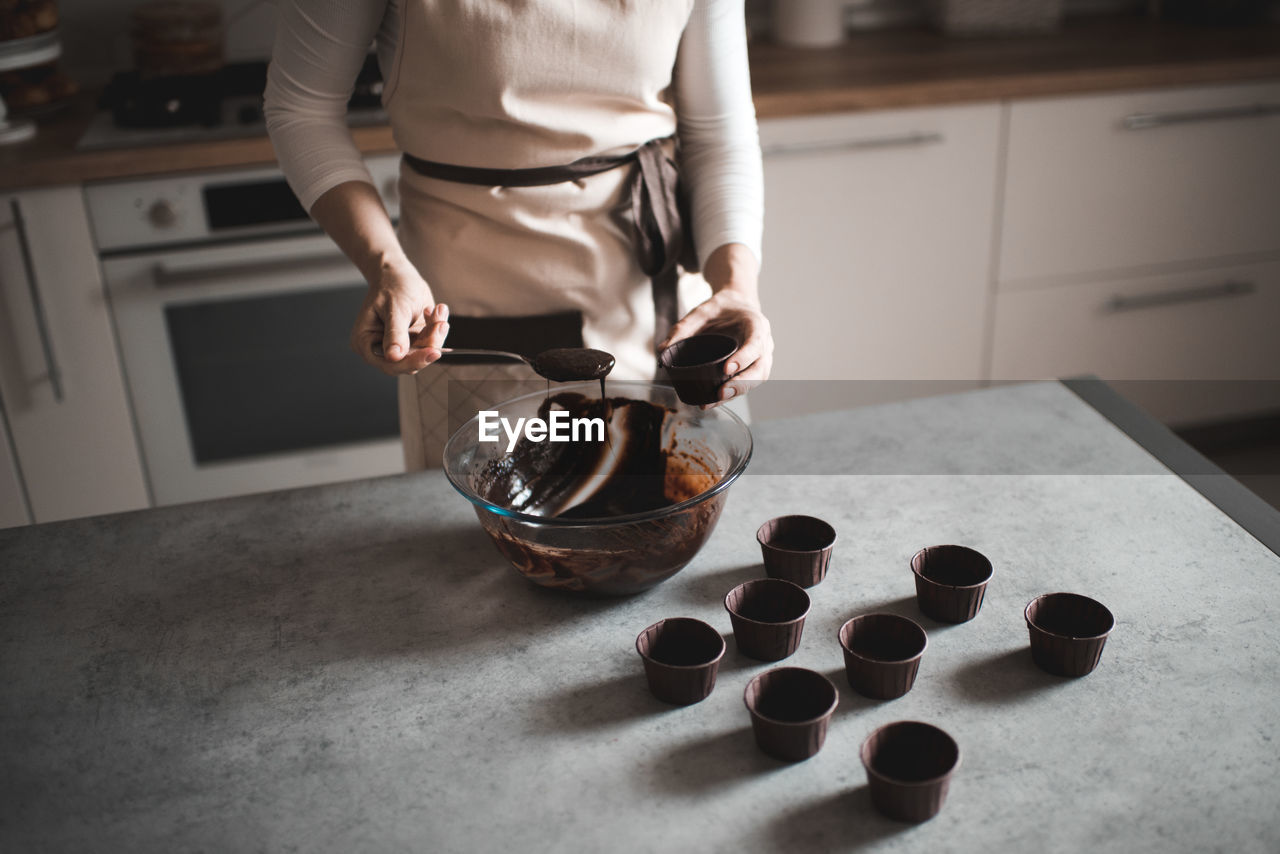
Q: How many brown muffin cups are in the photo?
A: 9